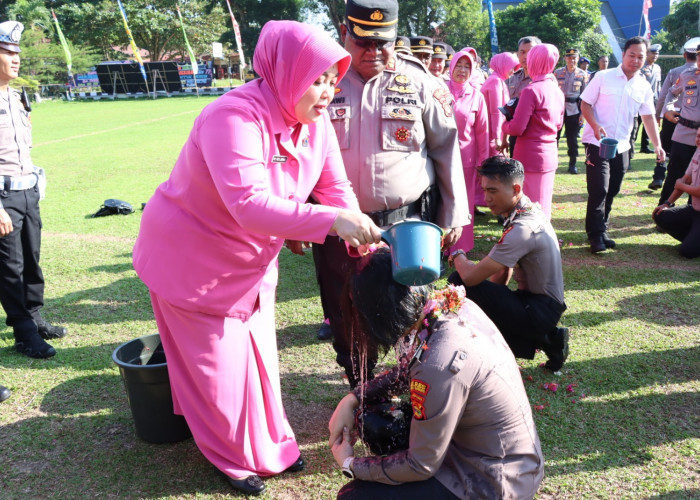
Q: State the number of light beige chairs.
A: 0